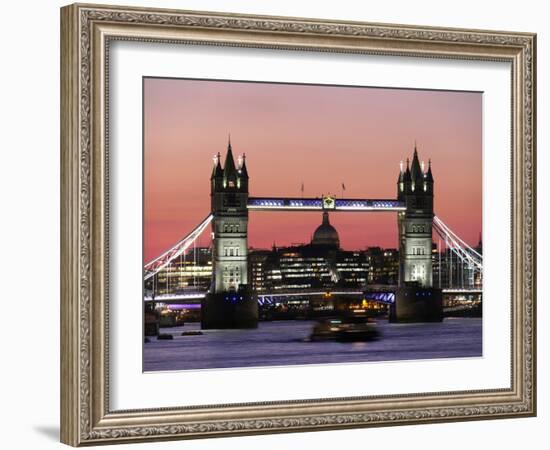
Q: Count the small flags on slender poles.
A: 2